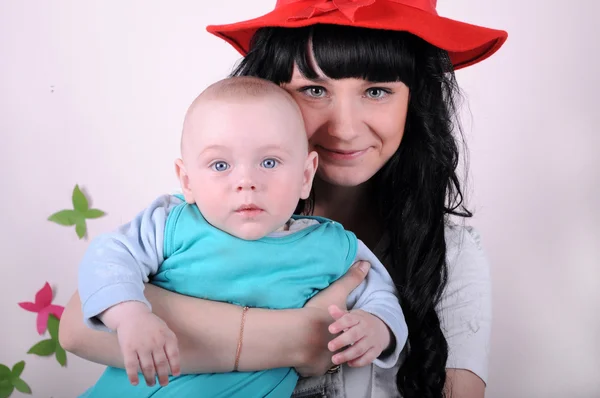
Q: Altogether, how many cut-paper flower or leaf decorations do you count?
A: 4